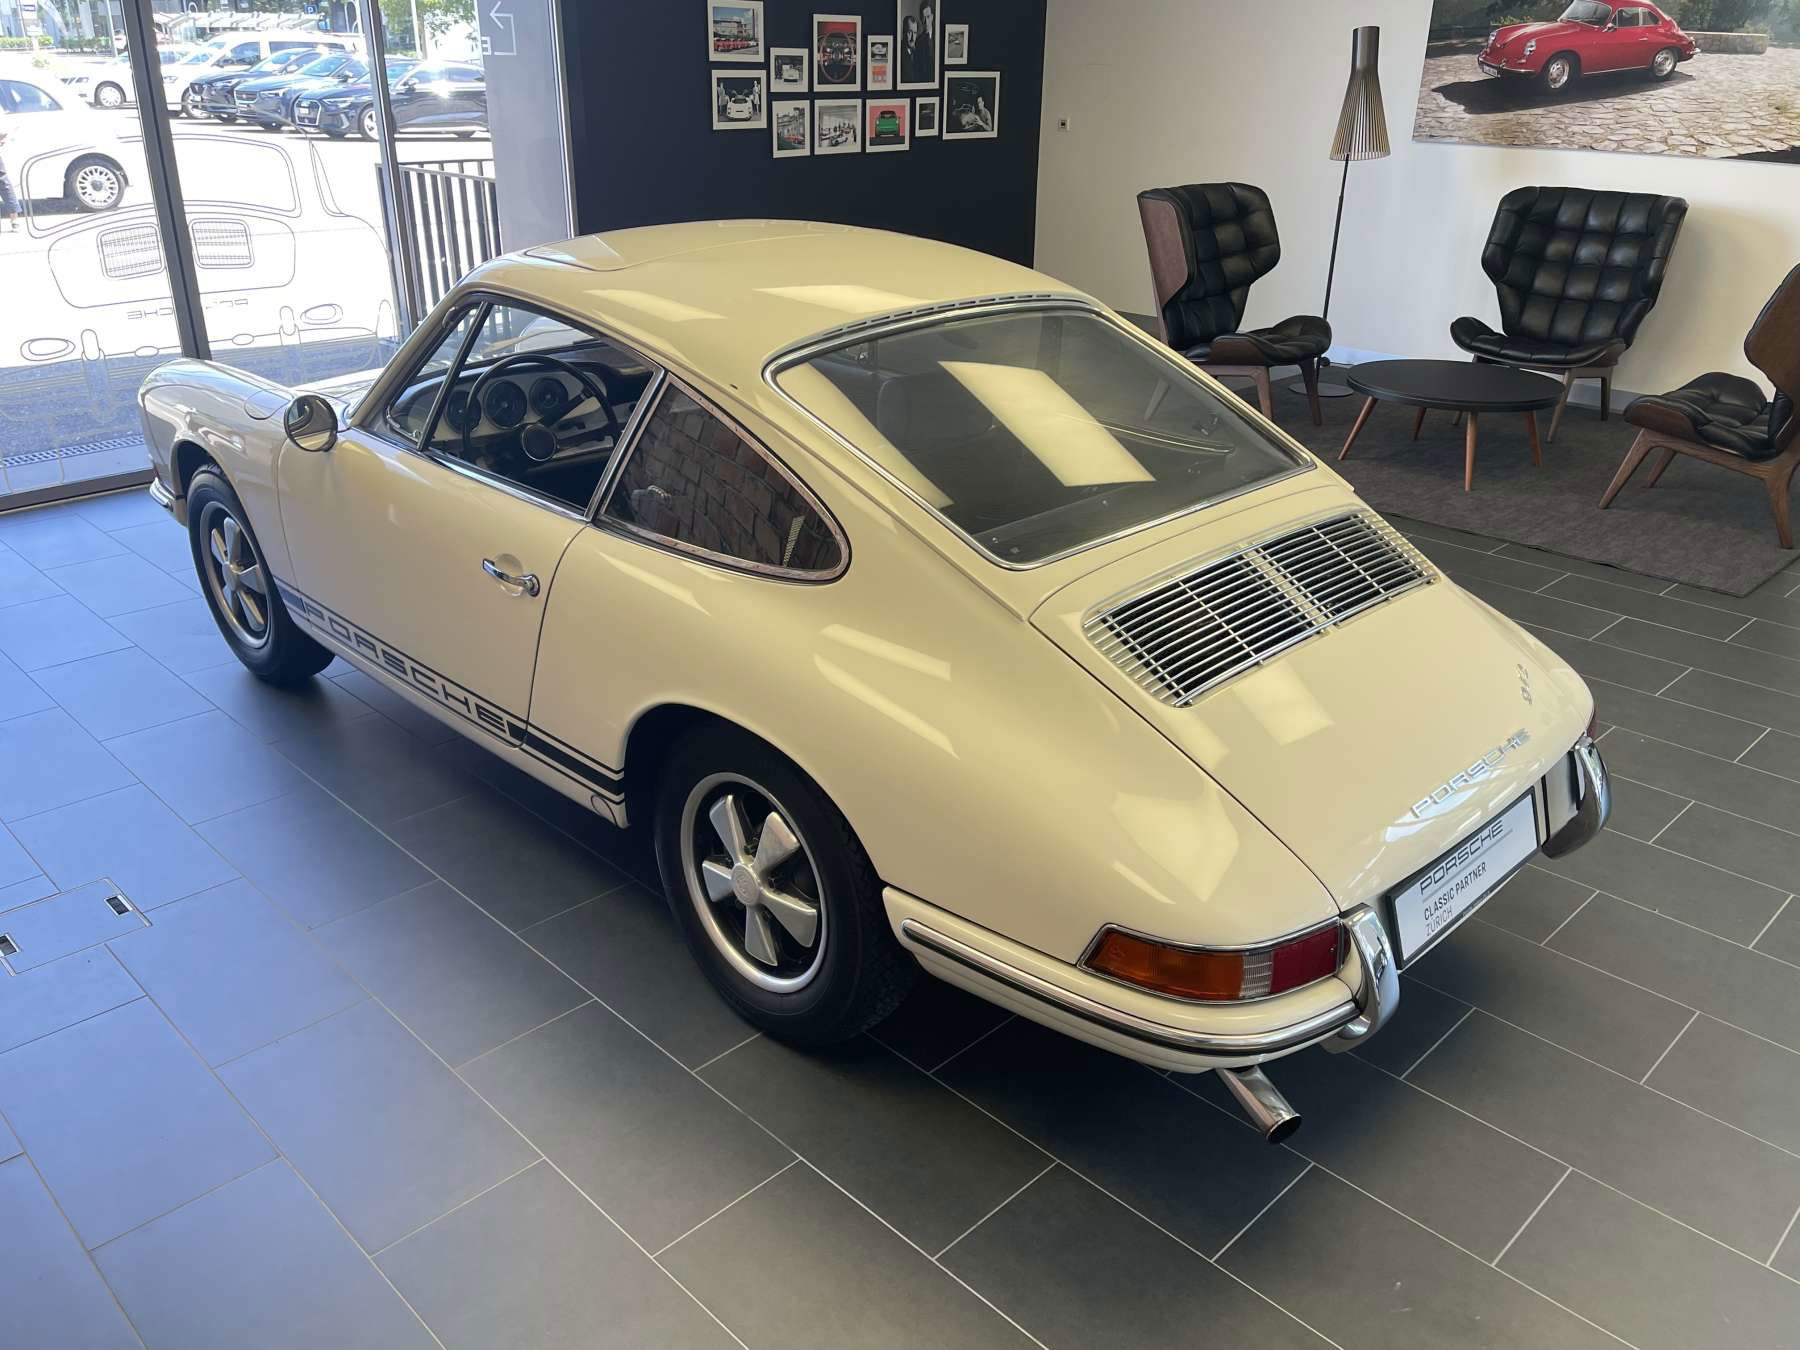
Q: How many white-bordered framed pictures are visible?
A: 12